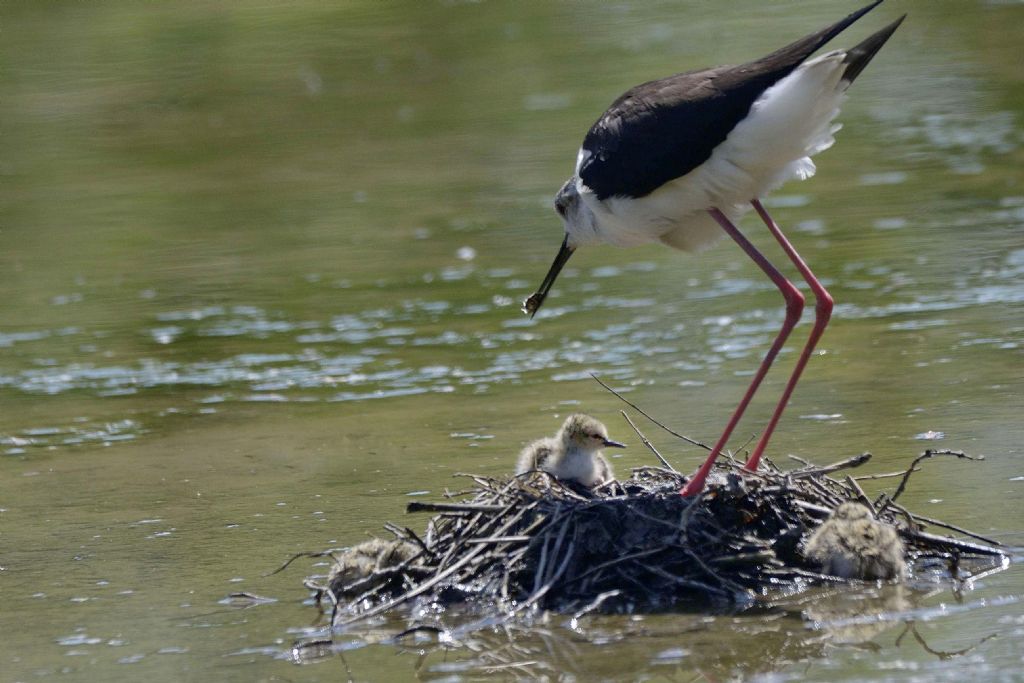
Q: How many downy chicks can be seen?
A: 3